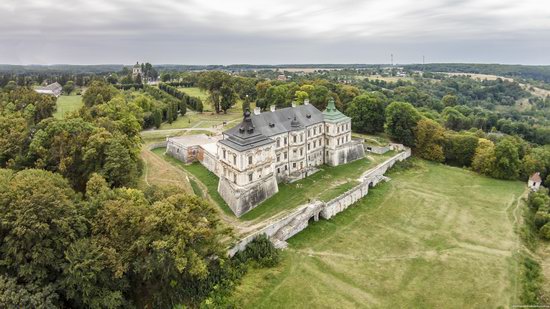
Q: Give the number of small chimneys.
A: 4